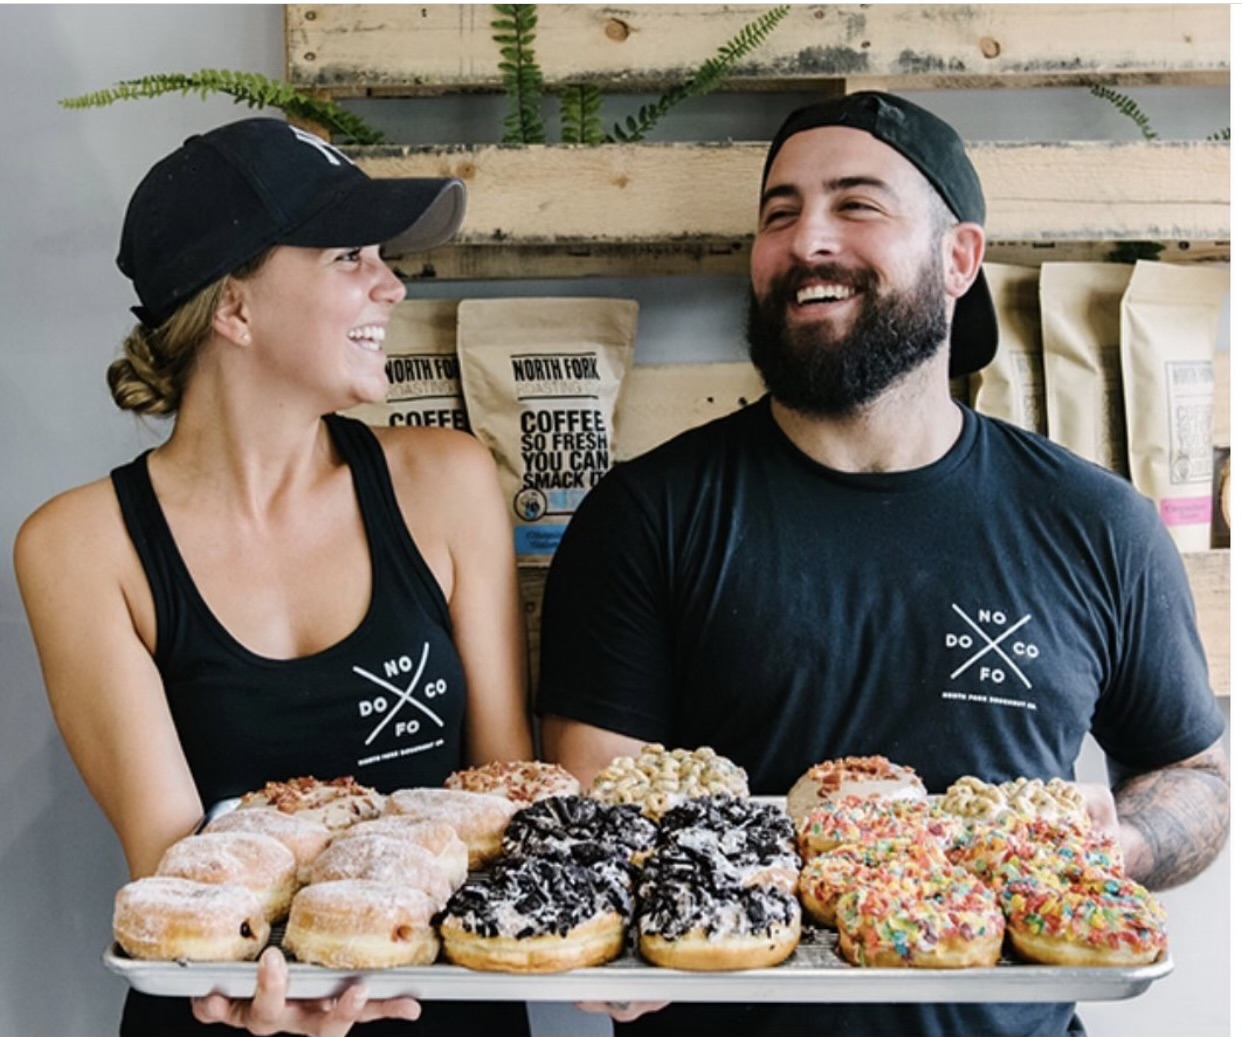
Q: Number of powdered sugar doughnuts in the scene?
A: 7